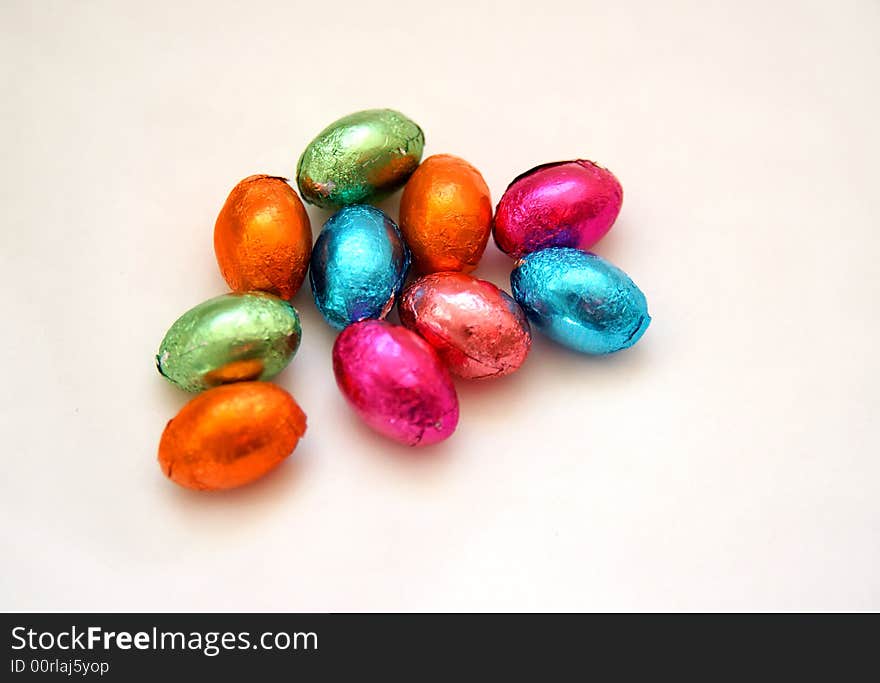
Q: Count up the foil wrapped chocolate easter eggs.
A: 10